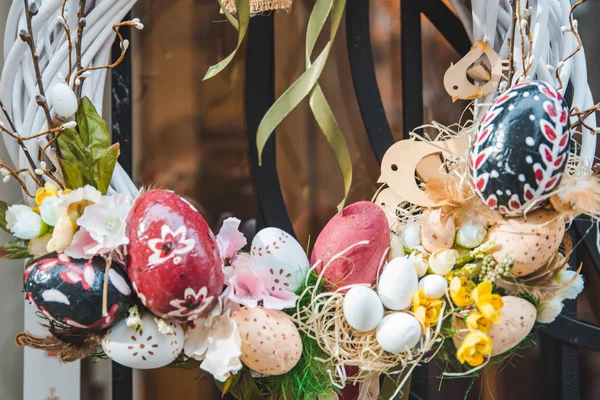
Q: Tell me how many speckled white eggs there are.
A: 2